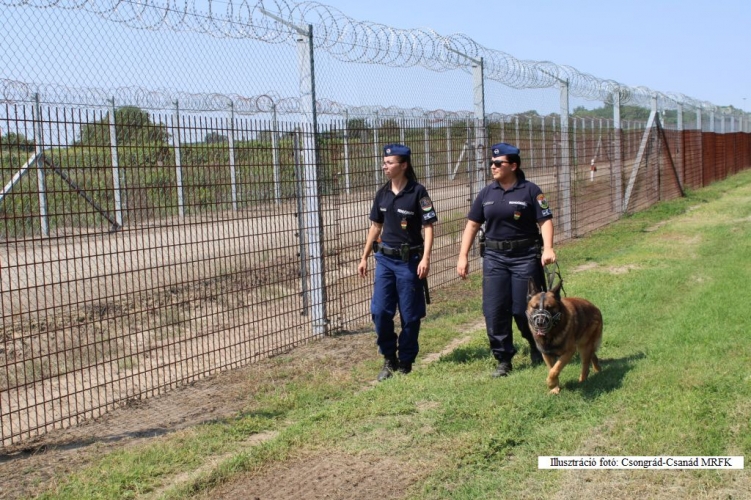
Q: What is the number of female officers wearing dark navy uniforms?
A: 2